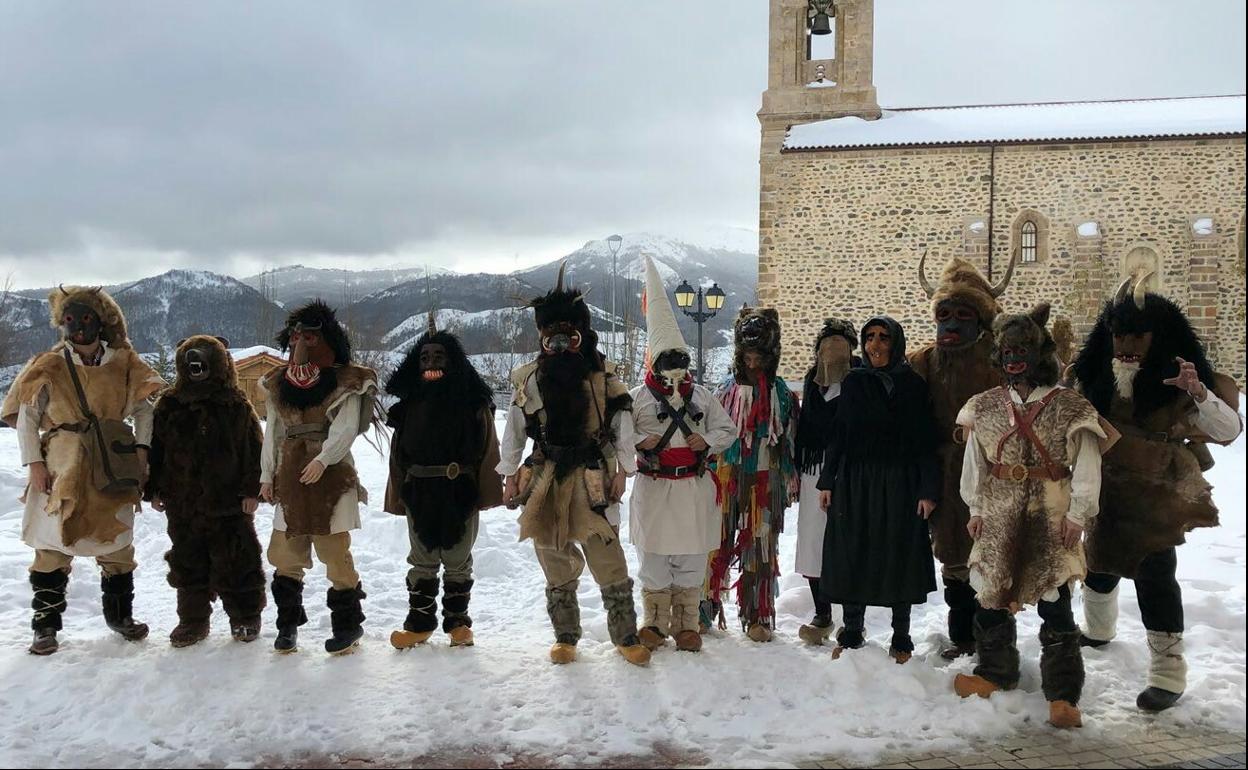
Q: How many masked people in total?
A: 12